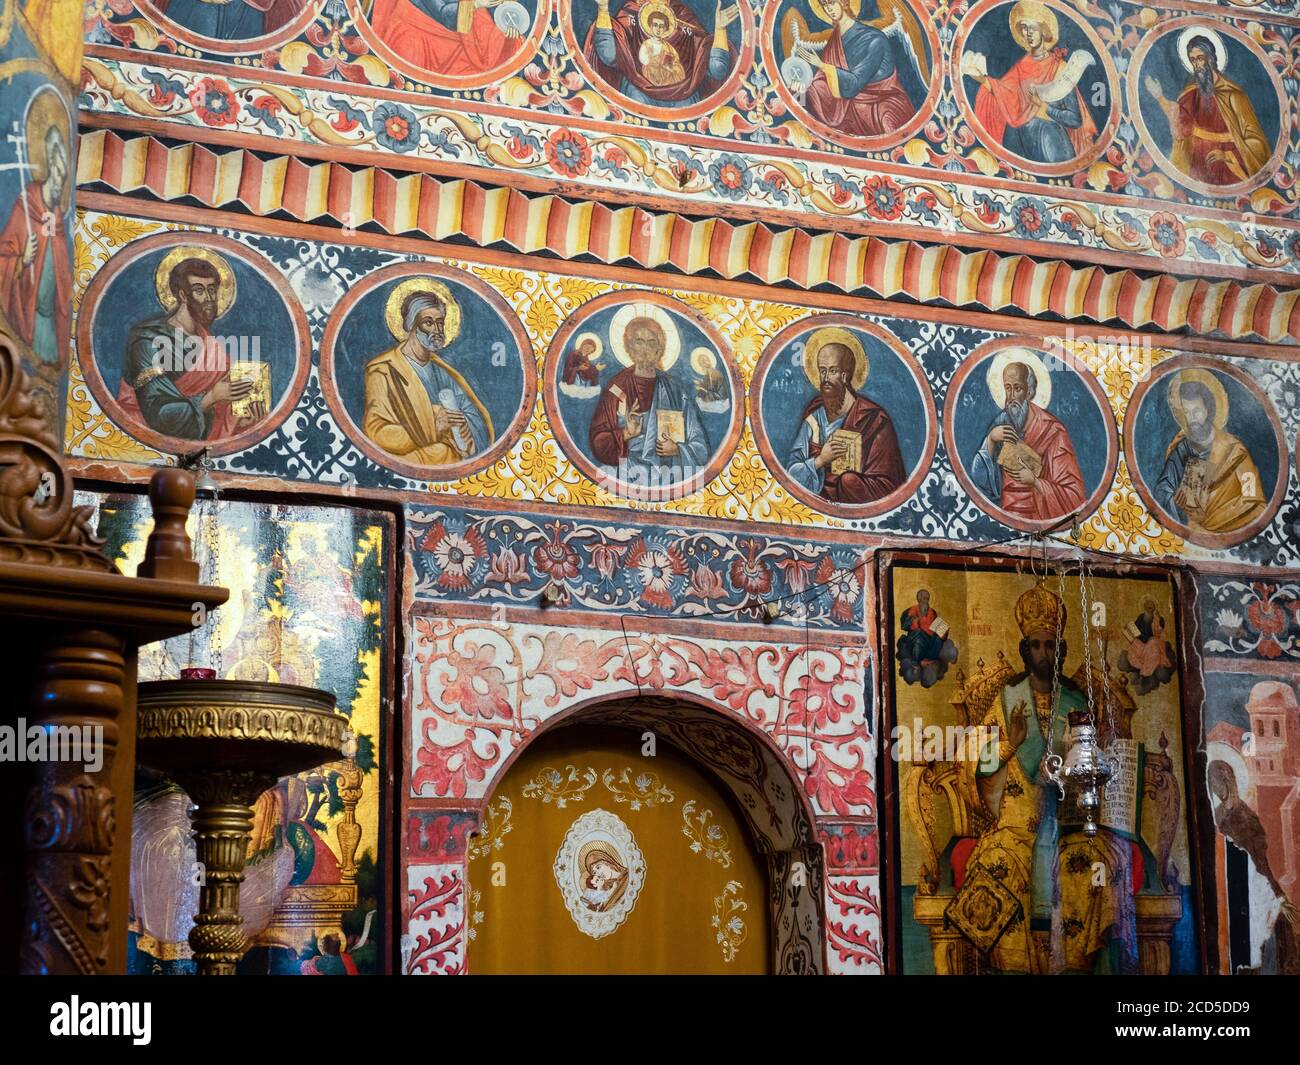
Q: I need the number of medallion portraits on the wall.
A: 12